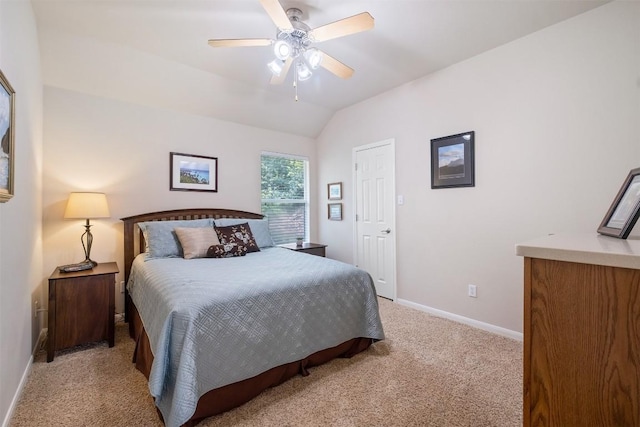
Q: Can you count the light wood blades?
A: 5